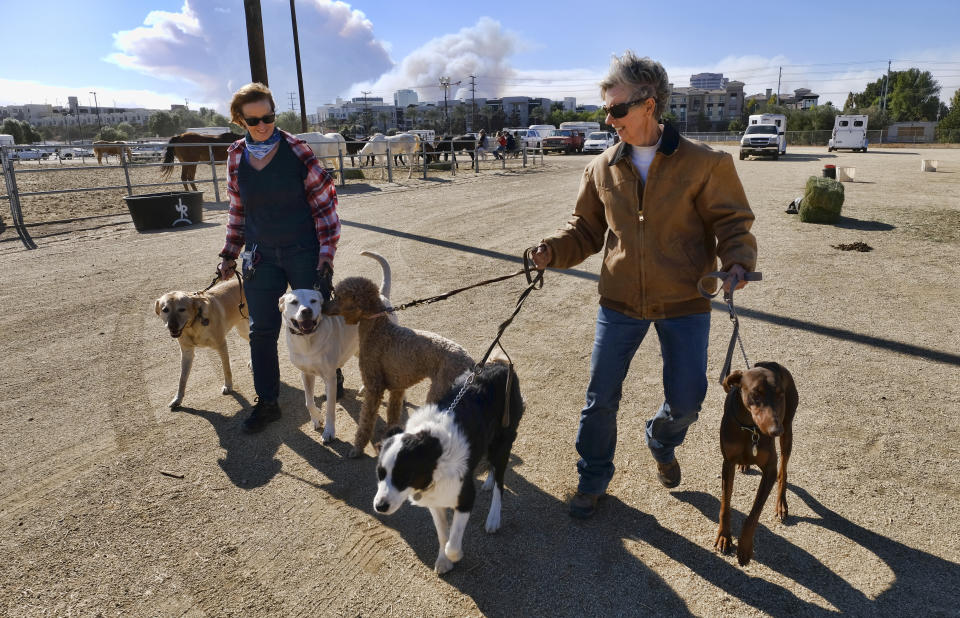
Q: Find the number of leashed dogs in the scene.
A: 5